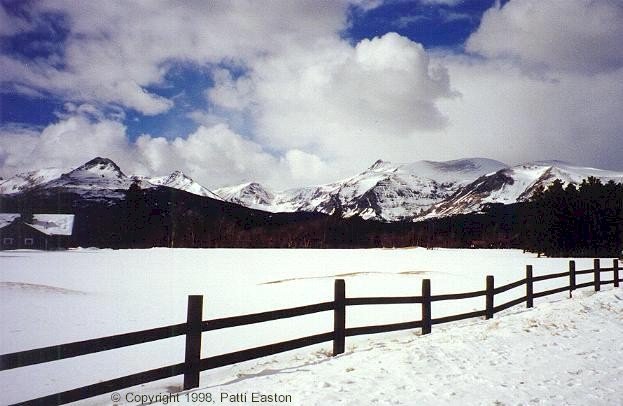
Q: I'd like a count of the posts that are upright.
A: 8